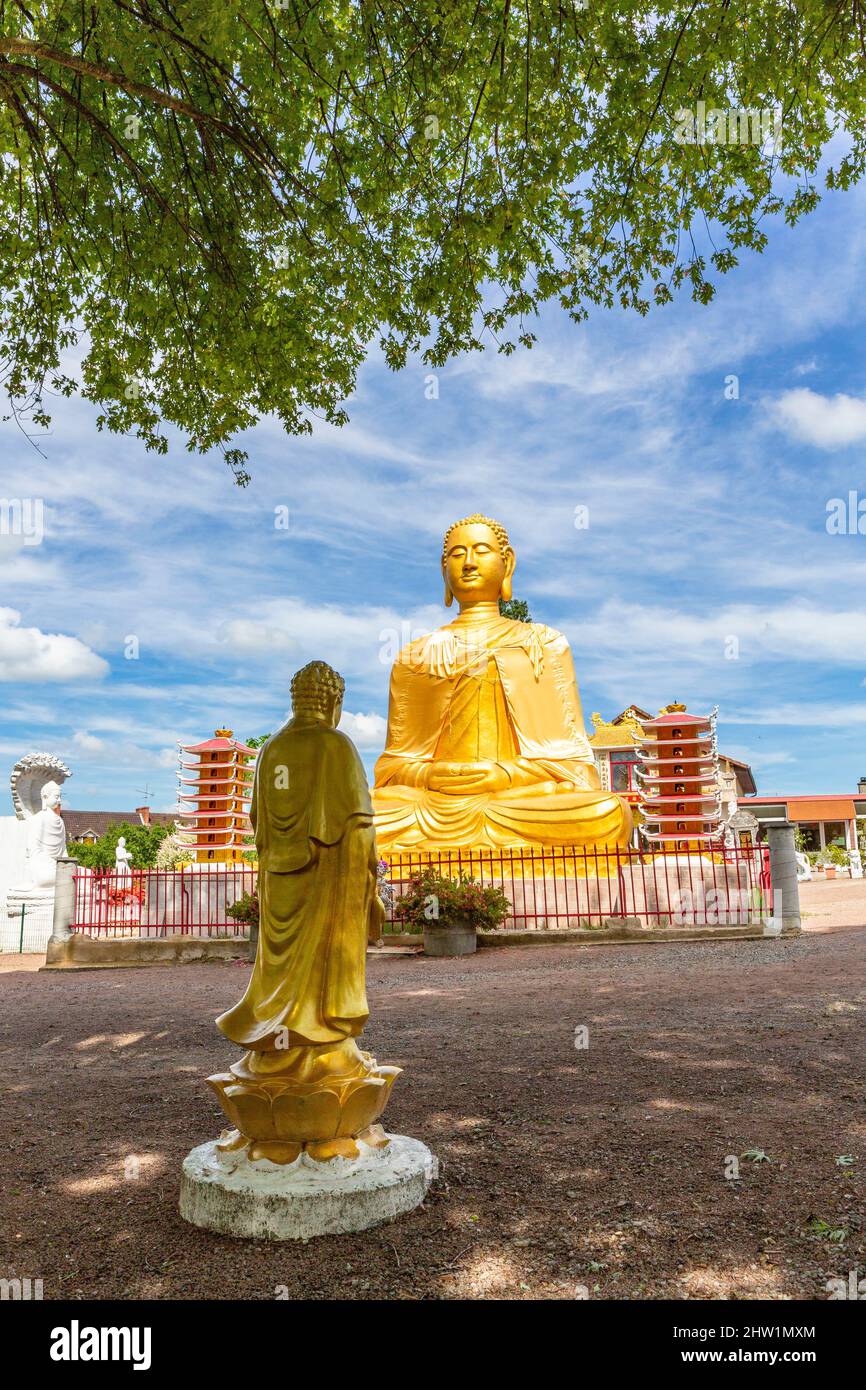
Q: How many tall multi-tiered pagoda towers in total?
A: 2